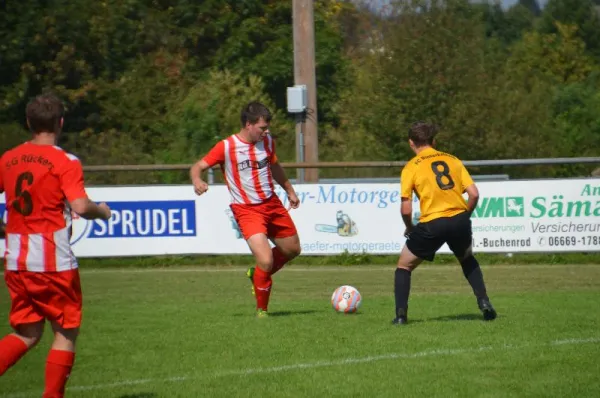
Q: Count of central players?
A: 2